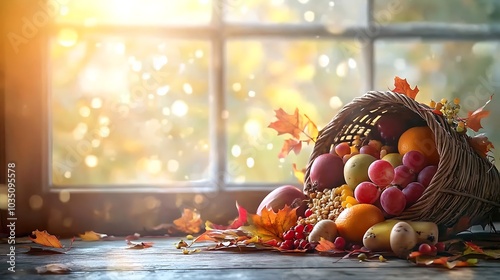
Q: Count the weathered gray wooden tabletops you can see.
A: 1